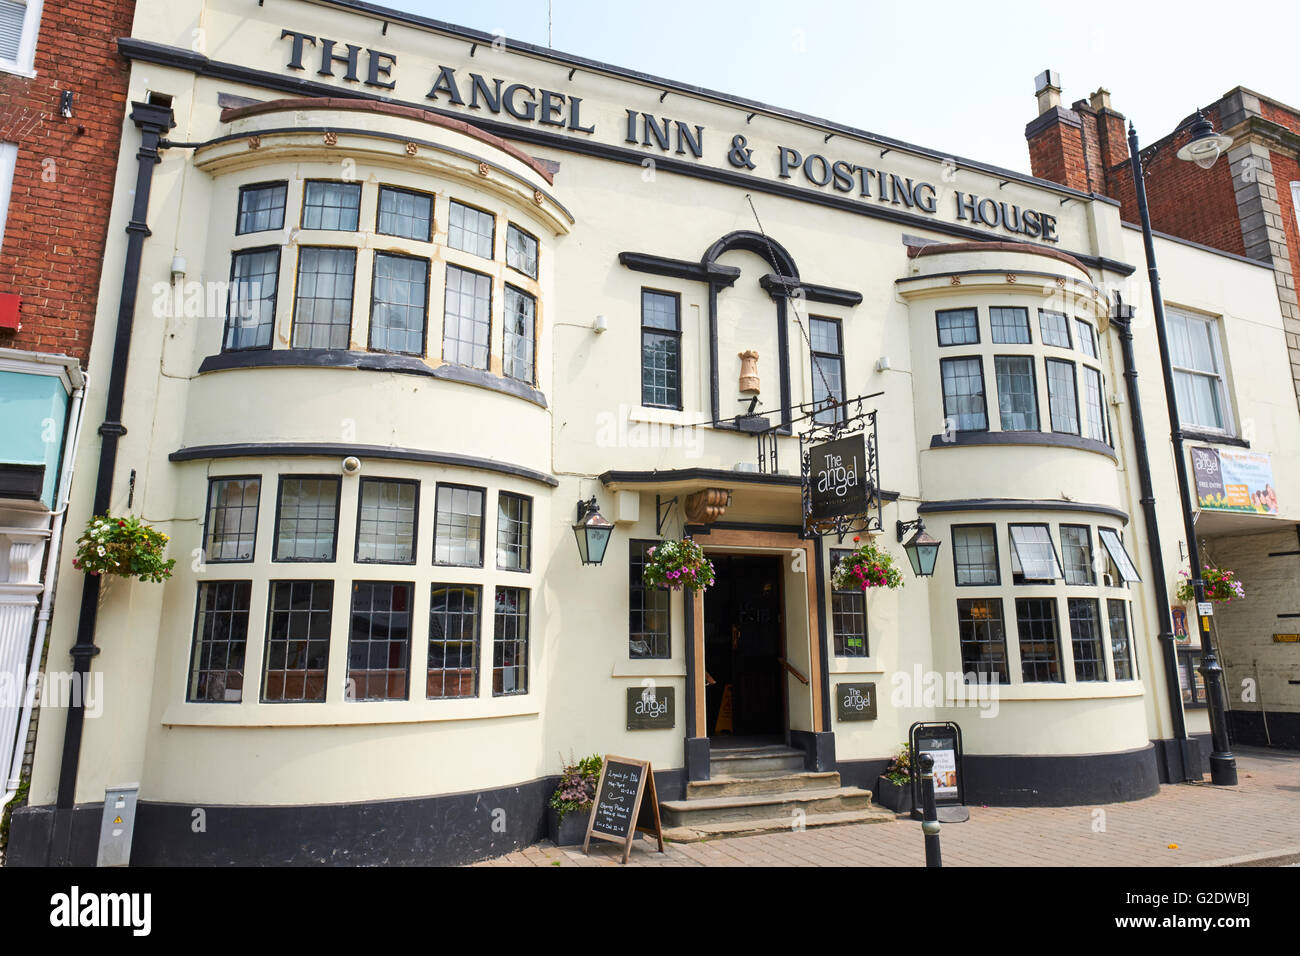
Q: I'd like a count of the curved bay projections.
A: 2